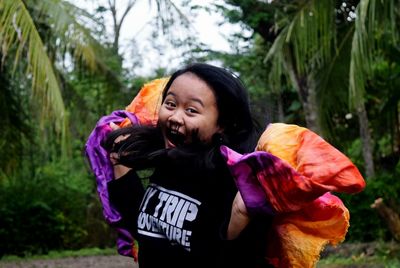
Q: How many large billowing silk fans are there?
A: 2